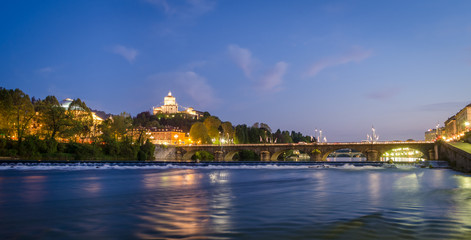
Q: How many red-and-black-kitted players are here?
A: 0